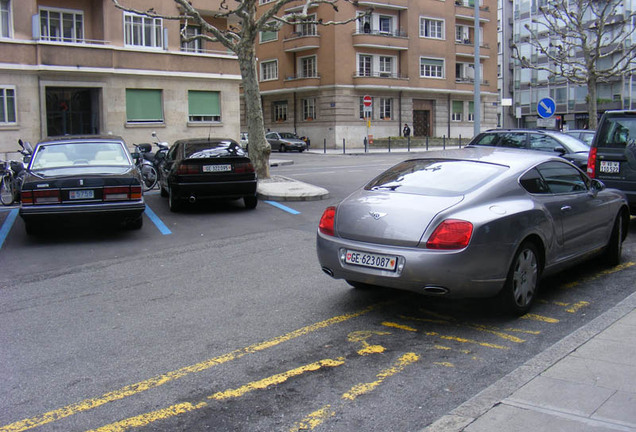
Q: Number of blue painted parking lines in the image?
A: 3